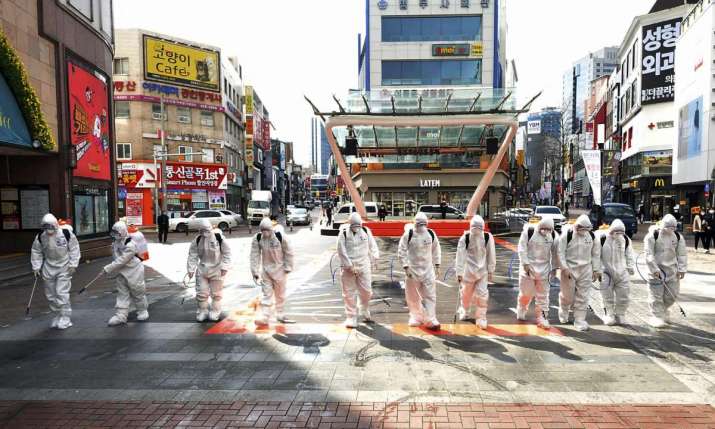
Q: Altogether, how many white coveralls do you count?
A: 11